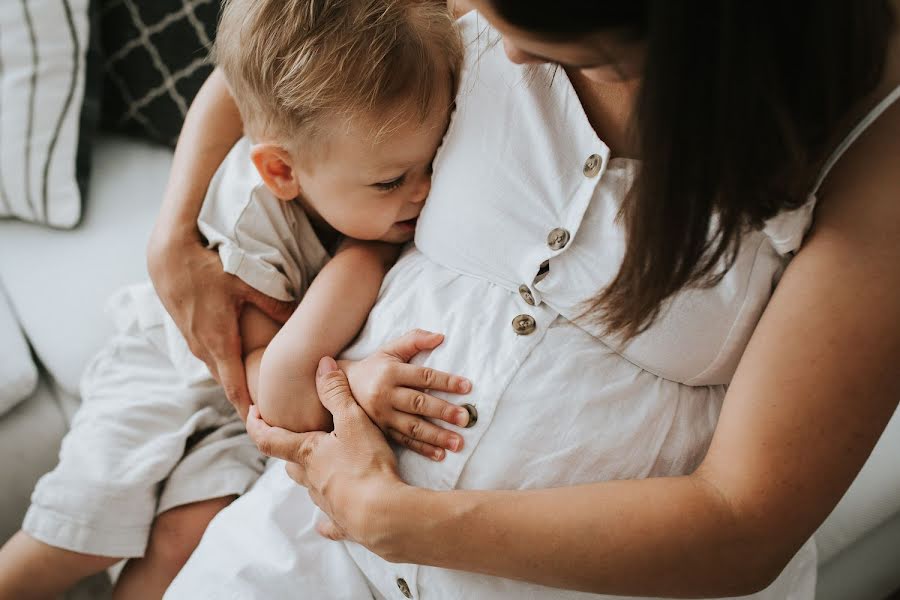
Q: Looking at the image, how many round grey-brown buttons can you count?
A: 6